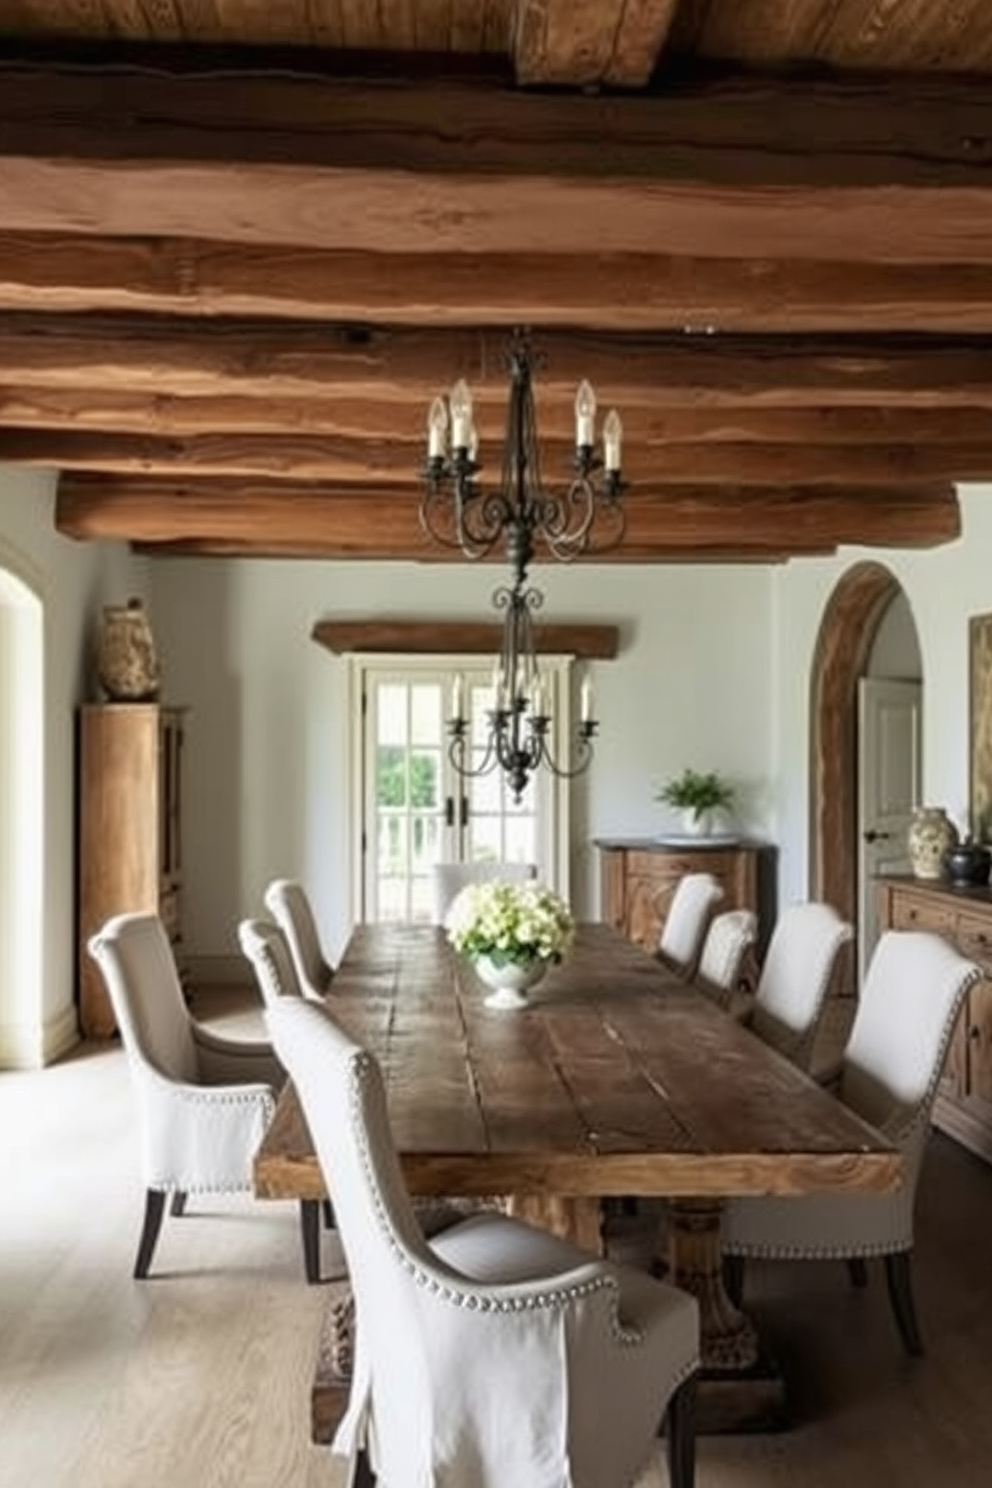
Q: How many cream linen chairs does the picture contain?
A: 9